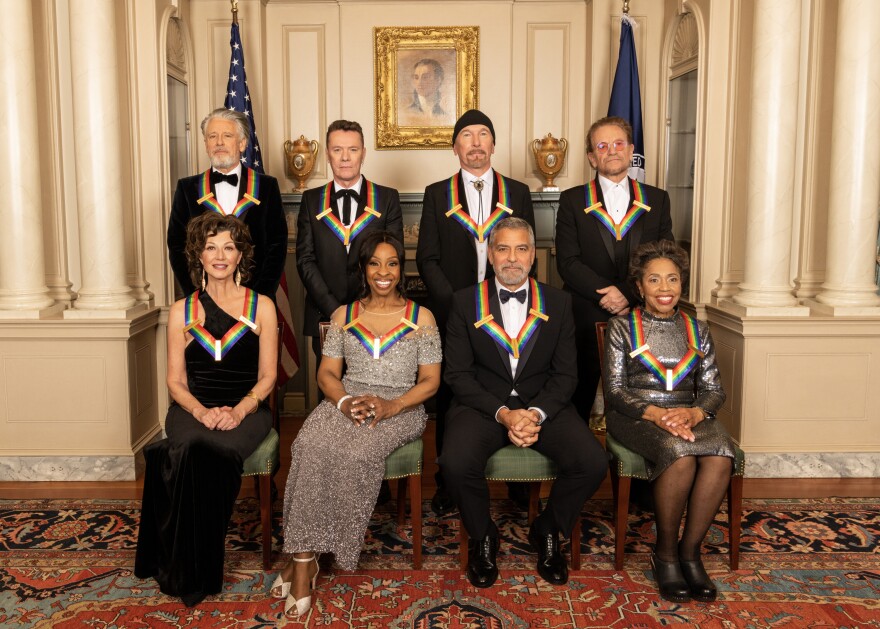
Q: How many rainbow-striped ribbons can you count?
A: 8